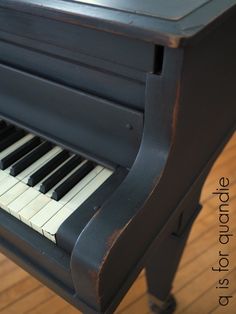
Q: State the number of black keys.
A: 8